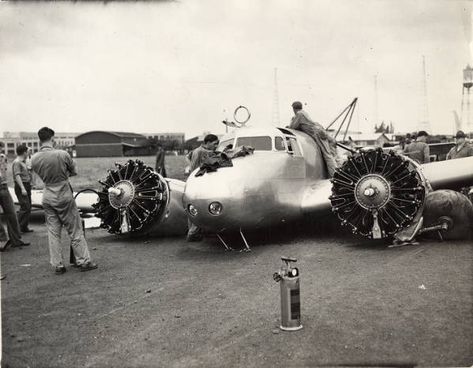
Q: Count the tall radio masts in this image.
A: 3